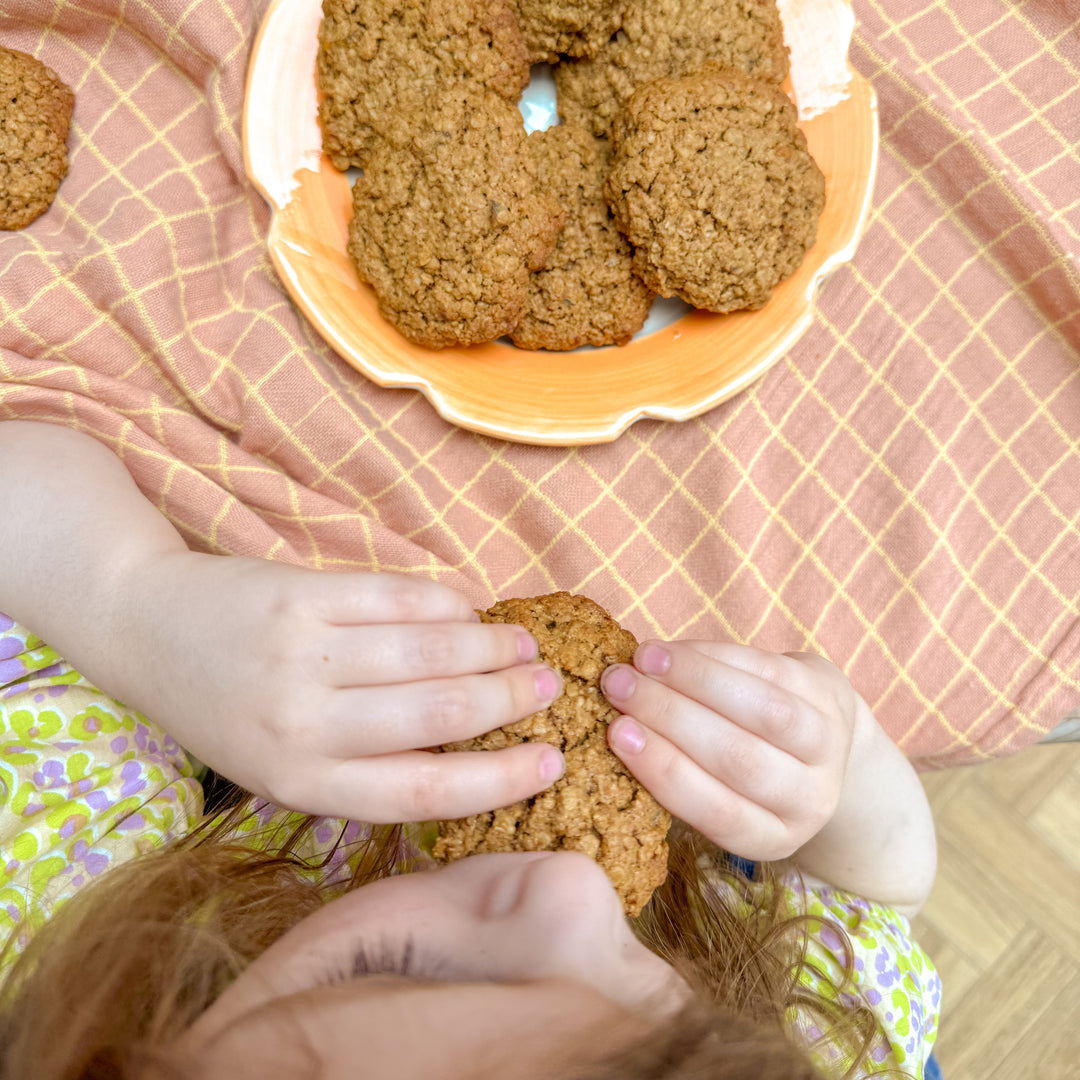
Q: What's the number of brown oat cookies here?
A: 8